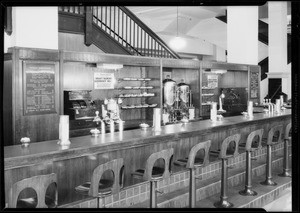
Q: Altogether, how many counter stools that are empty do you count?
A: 8